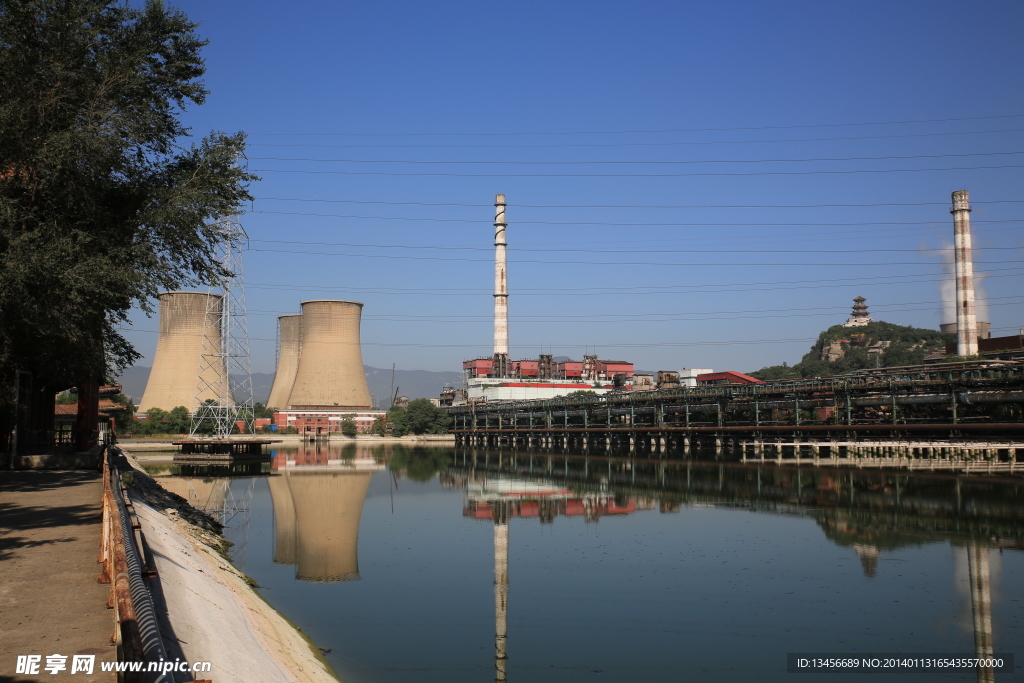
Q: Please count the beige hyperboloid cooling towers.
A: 3